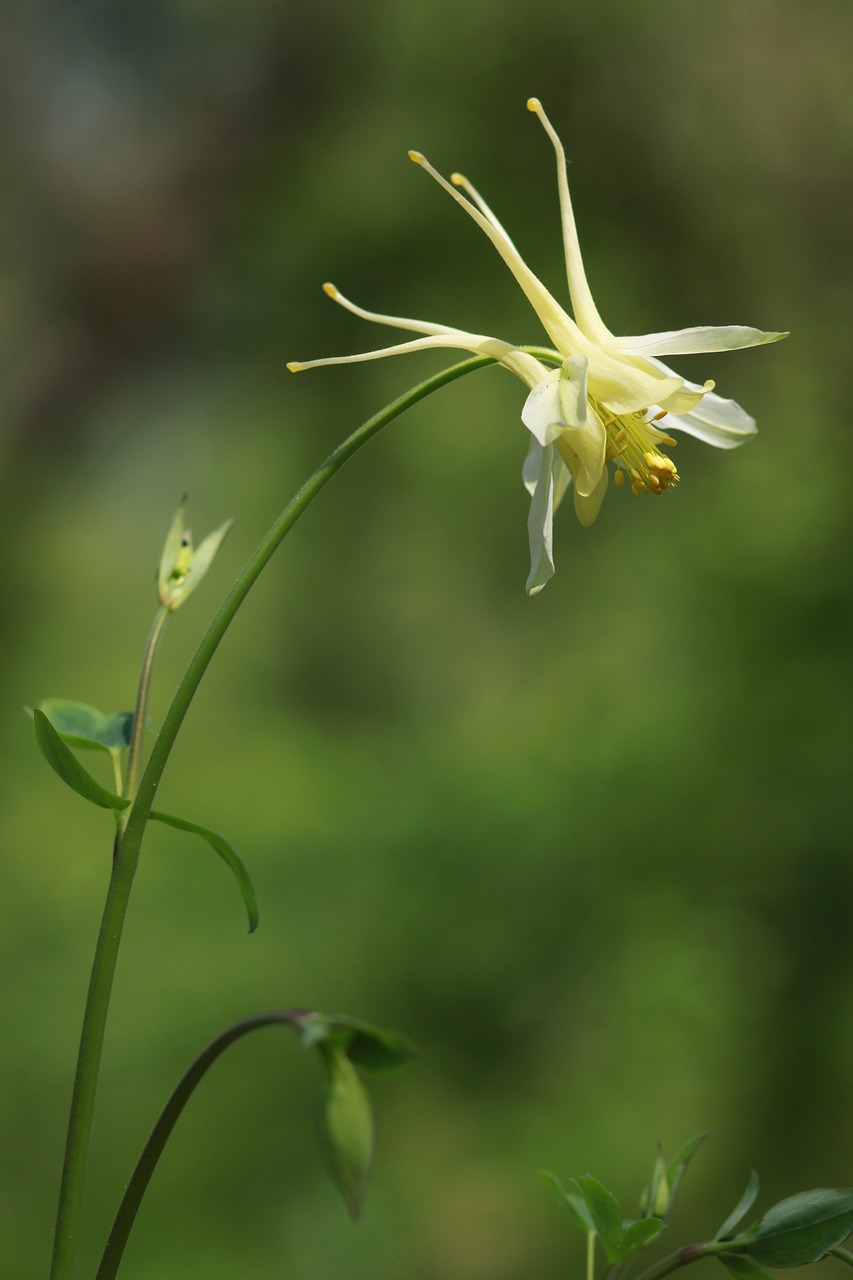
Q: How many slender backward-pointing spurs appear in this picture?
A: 5